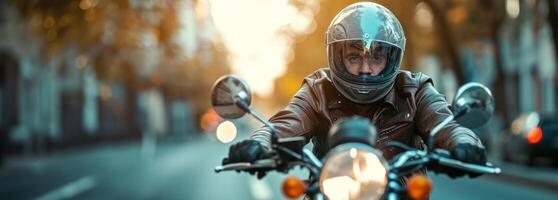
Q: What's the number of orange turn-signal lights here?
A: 2